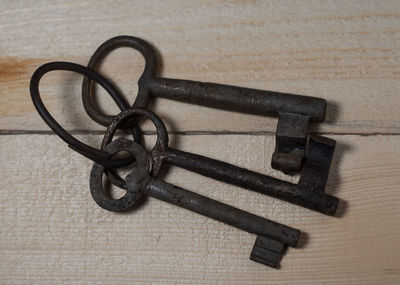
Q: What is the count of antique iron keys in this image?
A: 3